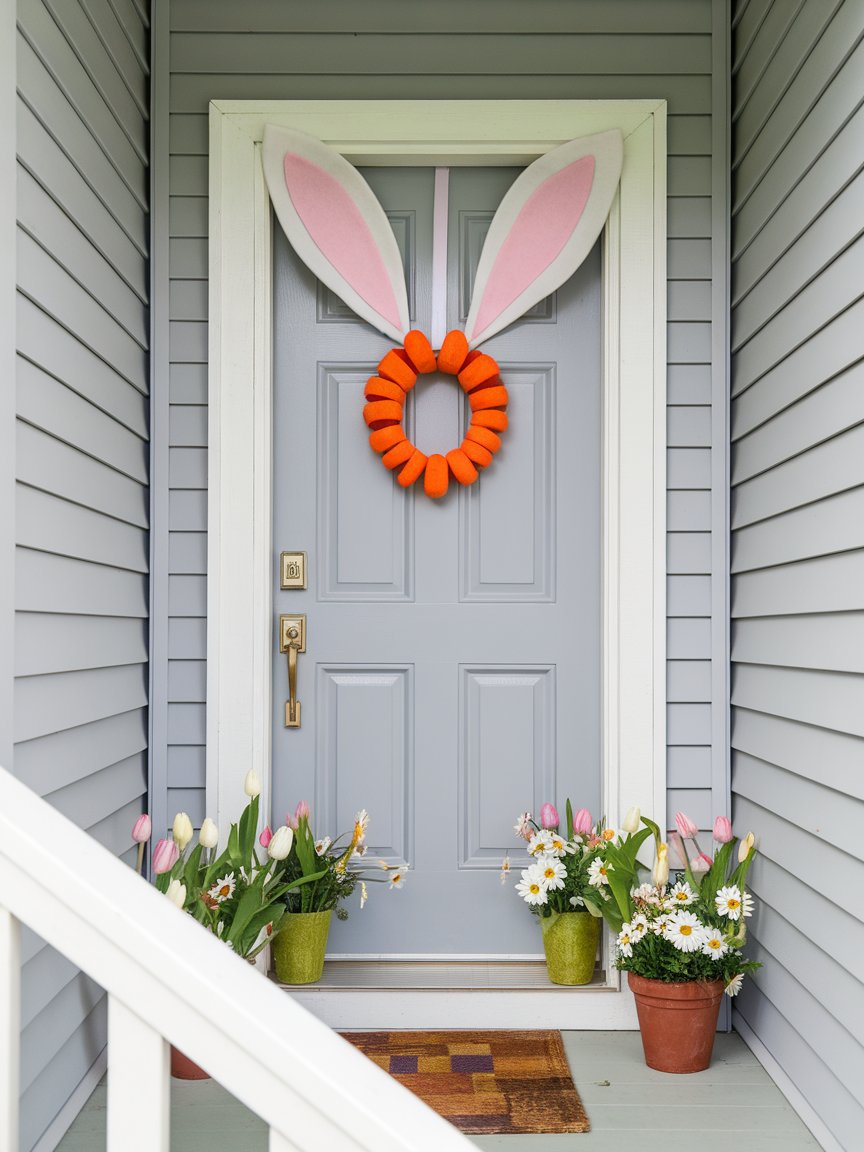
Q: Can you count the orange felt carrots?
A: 15